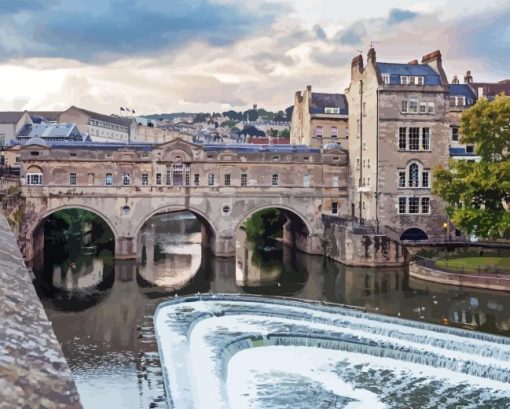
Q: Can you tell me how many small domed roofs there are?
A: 2